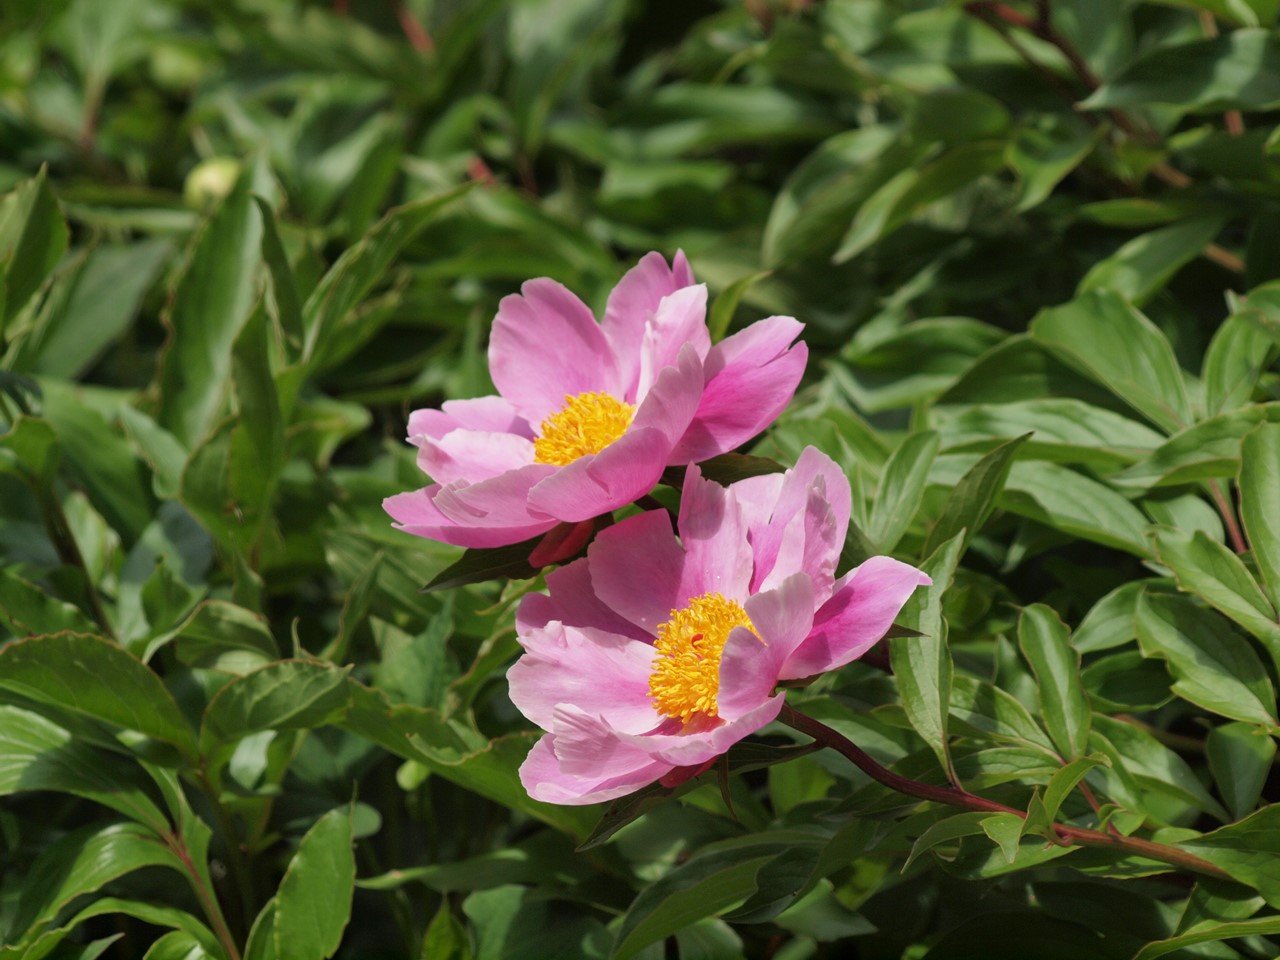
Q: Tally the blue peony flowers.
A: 0